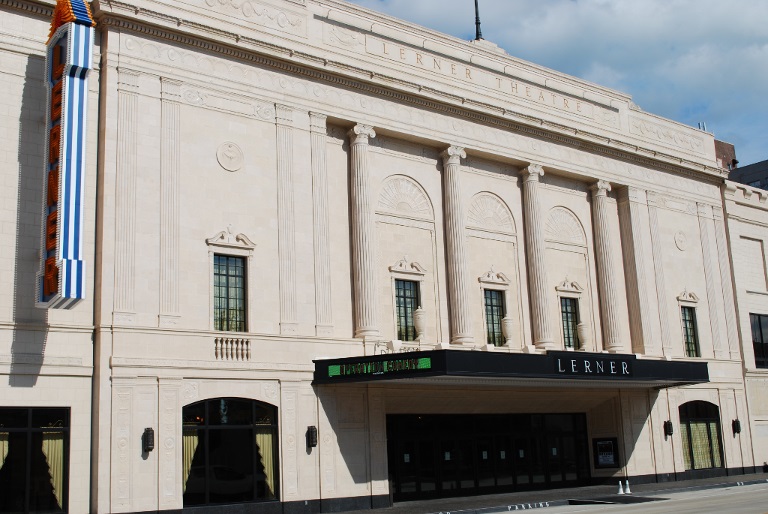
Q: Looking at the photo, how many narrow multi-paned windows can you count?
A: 5